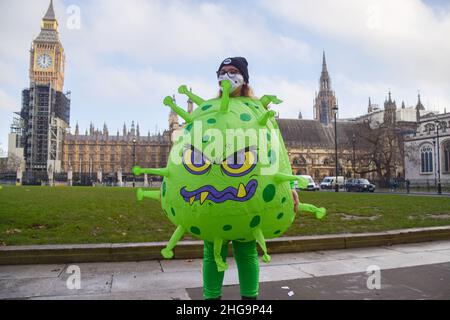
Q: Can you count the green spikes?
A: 12